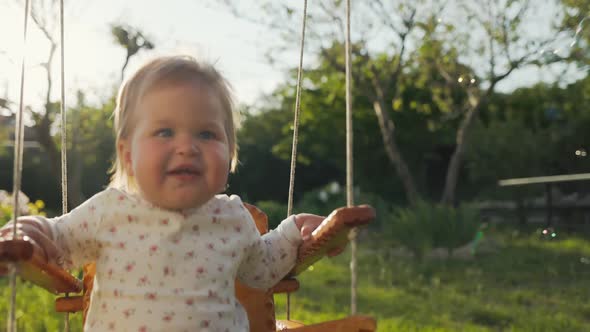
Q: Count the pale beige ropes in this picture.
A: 4